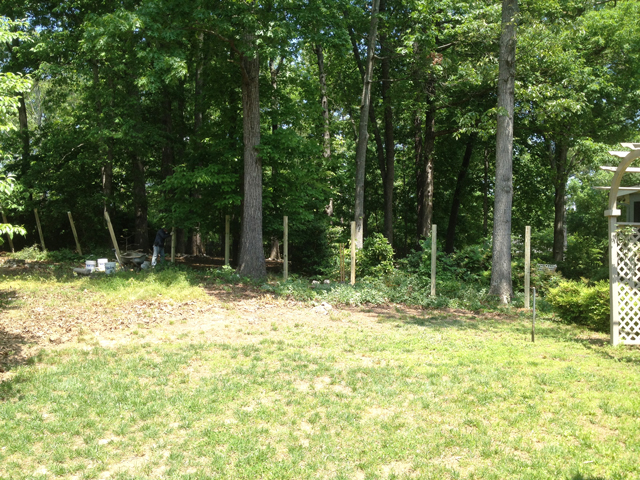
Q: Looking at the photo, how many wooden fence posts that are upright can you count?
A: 6